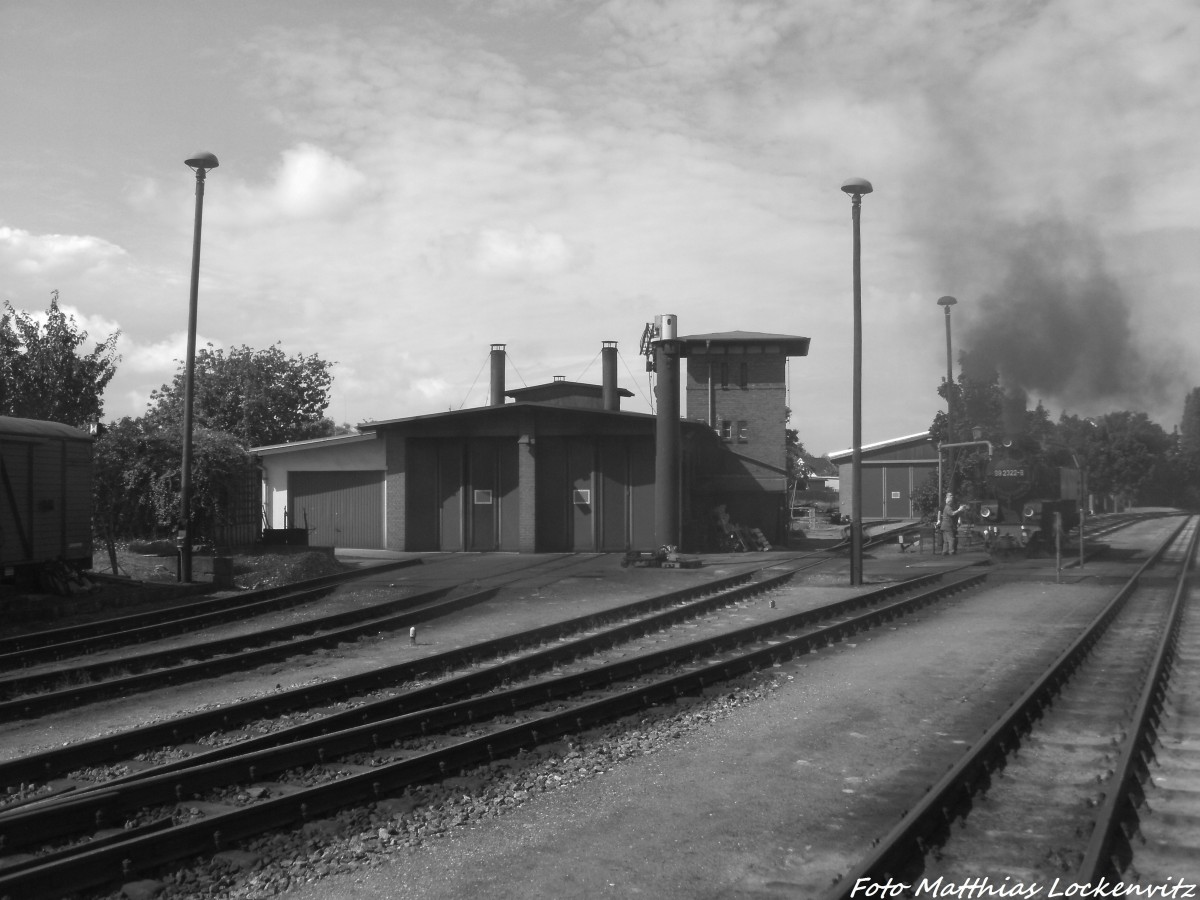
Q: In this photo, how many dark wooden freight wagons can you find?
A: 1